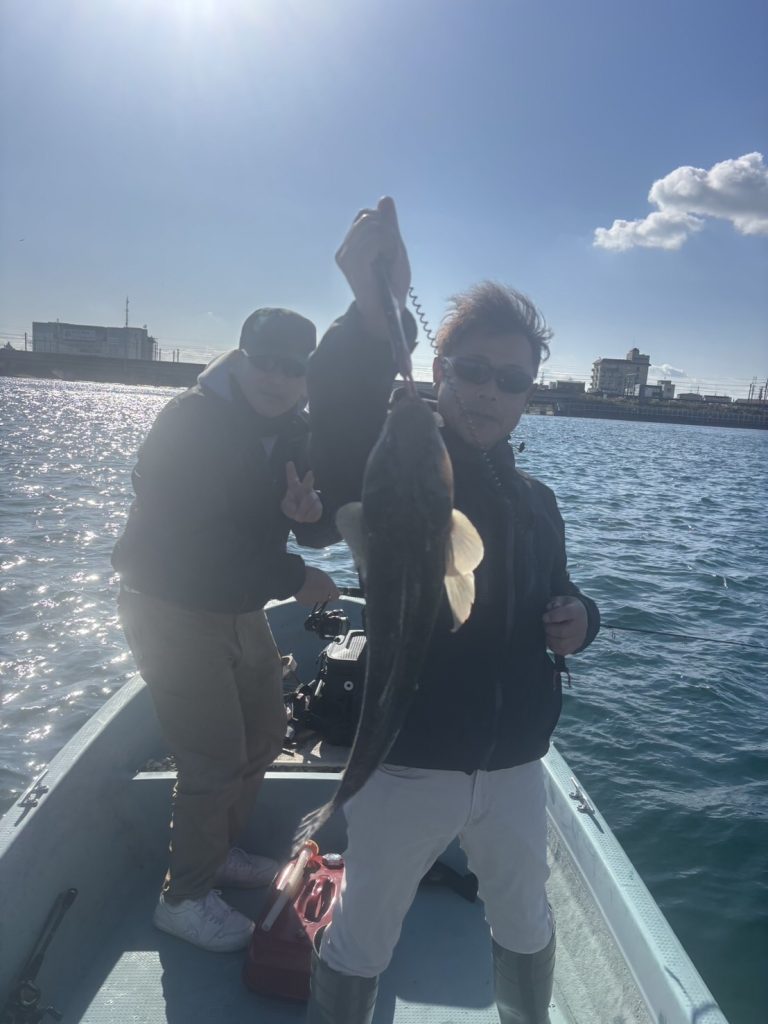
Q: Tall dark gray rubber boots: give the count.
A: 2